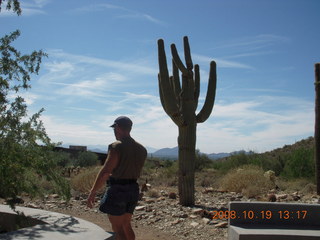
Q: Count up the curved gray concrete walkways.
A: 1